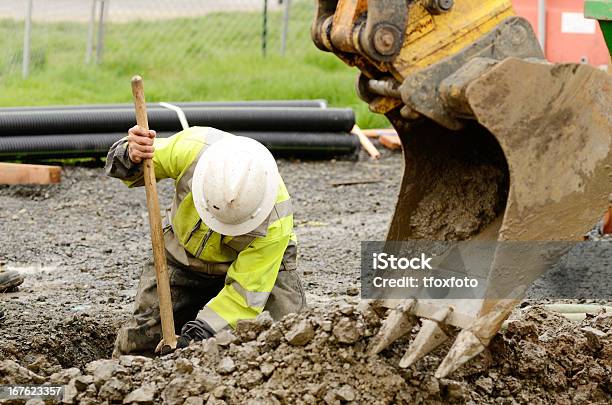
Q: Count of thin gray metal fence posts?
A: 4